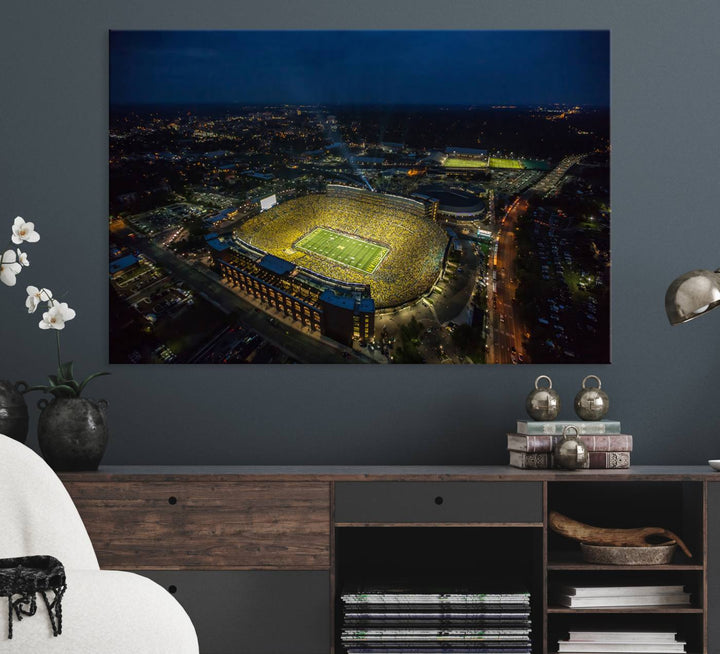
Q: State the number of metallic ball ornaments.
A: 3